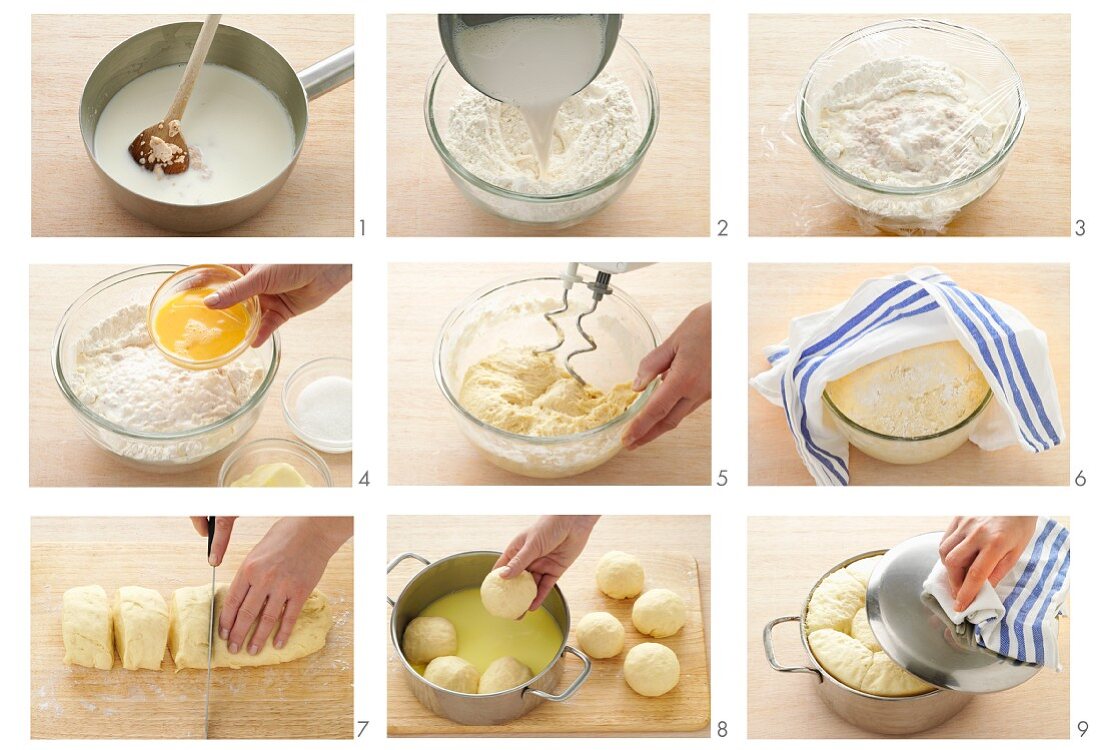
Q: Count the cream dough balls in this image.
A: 8